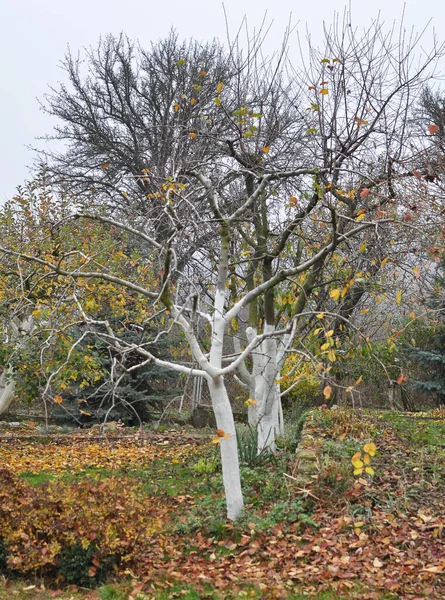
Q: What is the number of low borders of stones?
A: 1